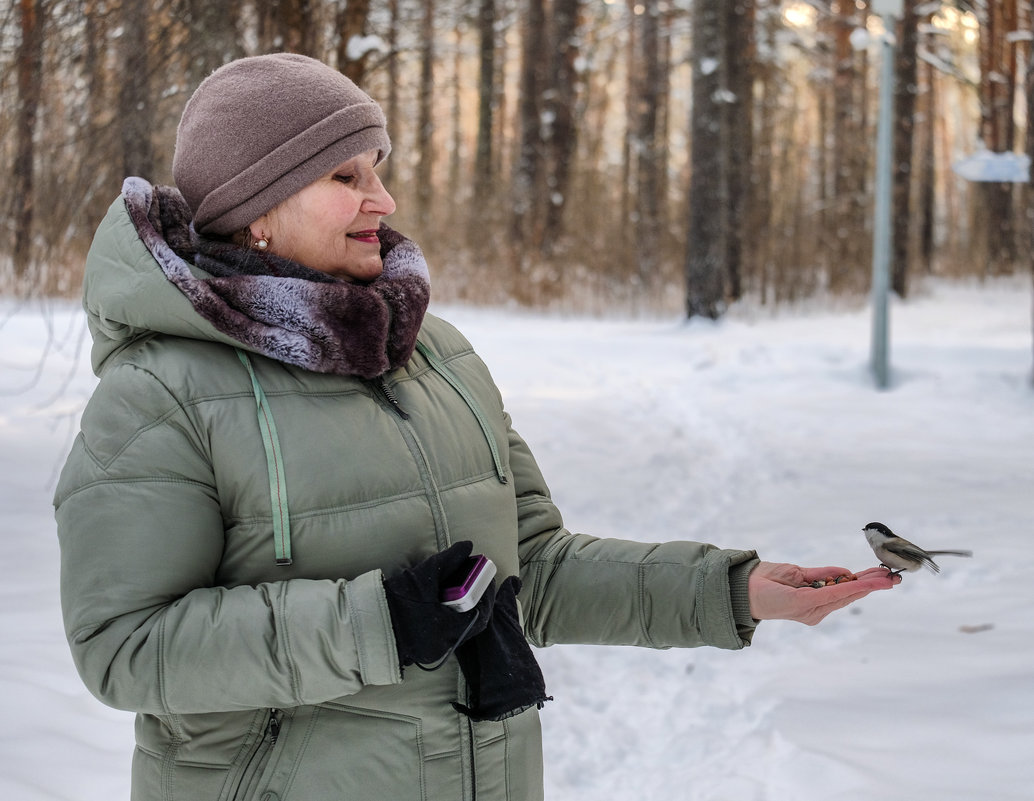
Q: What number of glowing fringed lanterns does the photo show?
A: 0